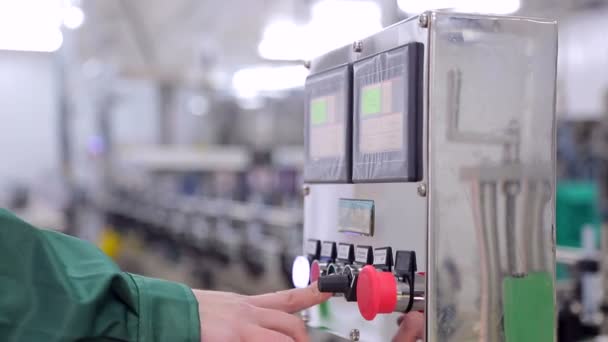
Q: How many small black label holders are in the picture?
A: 6